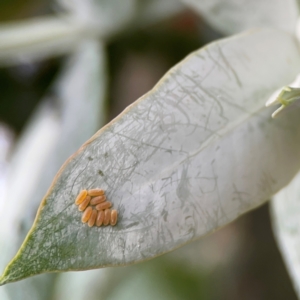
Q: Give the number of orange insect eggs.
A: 10